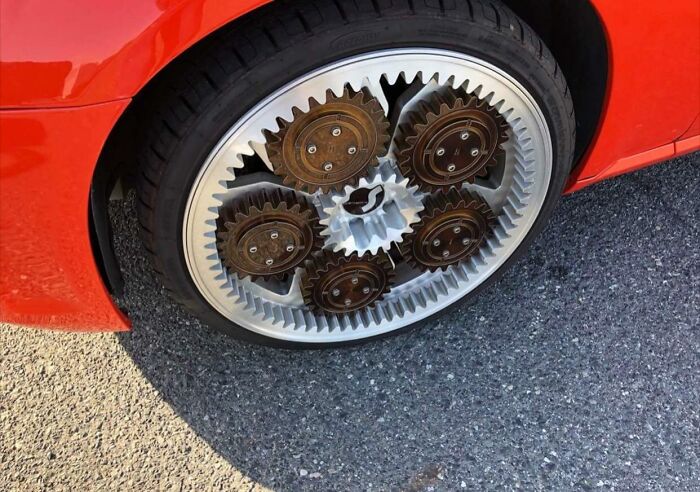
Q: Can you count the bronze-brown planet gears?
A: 5